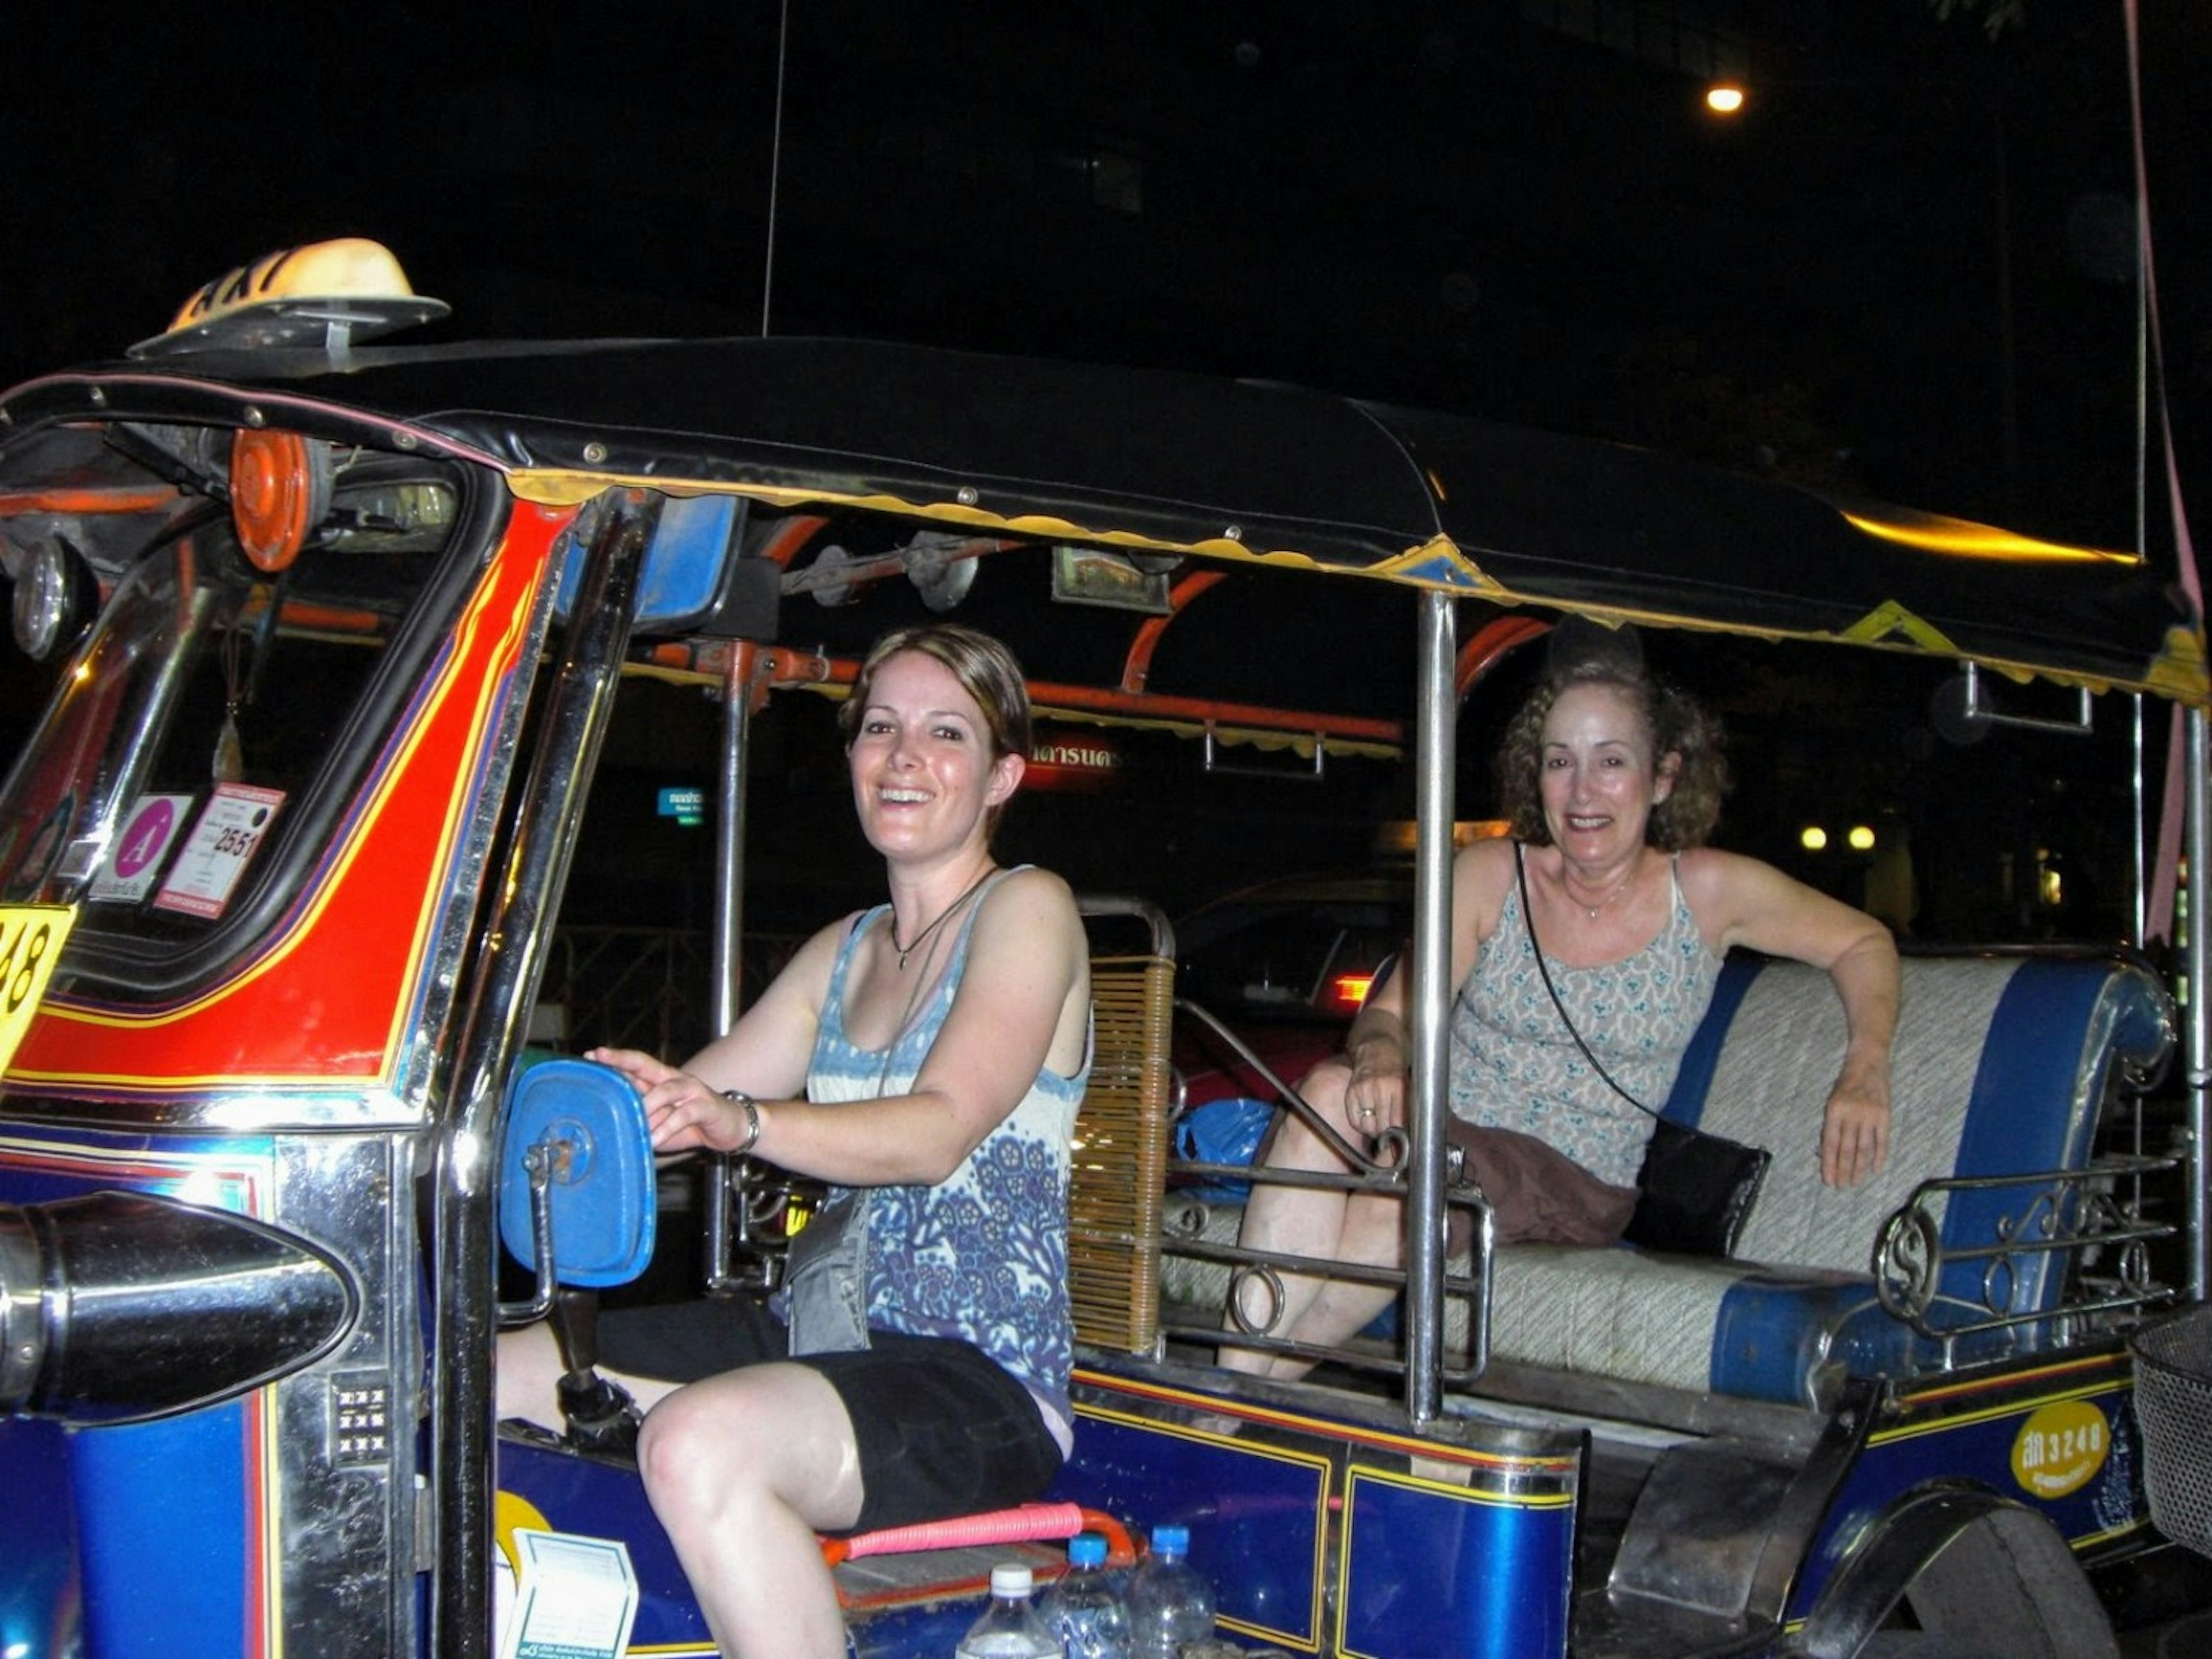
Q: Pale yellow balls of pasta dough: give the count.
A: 0